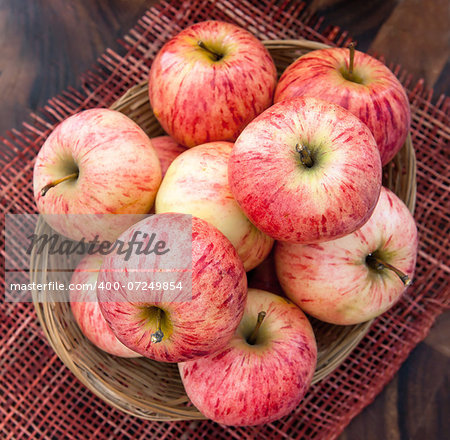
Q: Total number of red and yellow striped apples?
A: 10